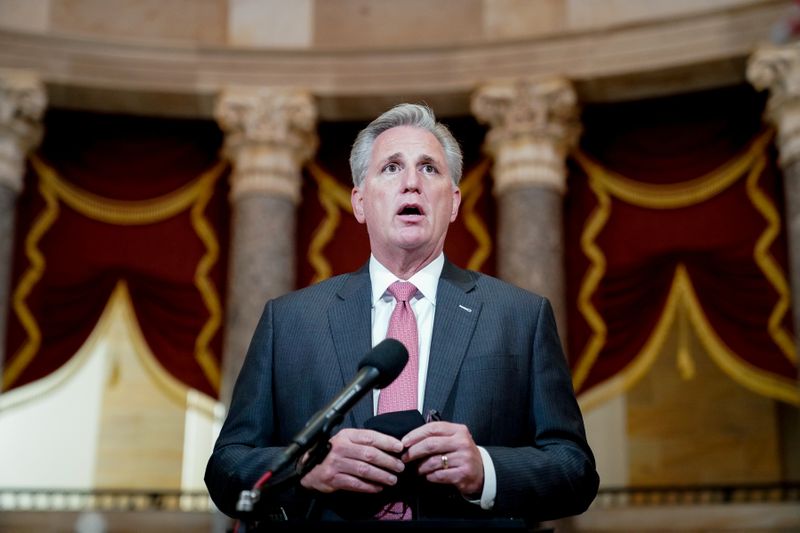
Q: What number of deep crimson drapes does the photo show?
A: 3